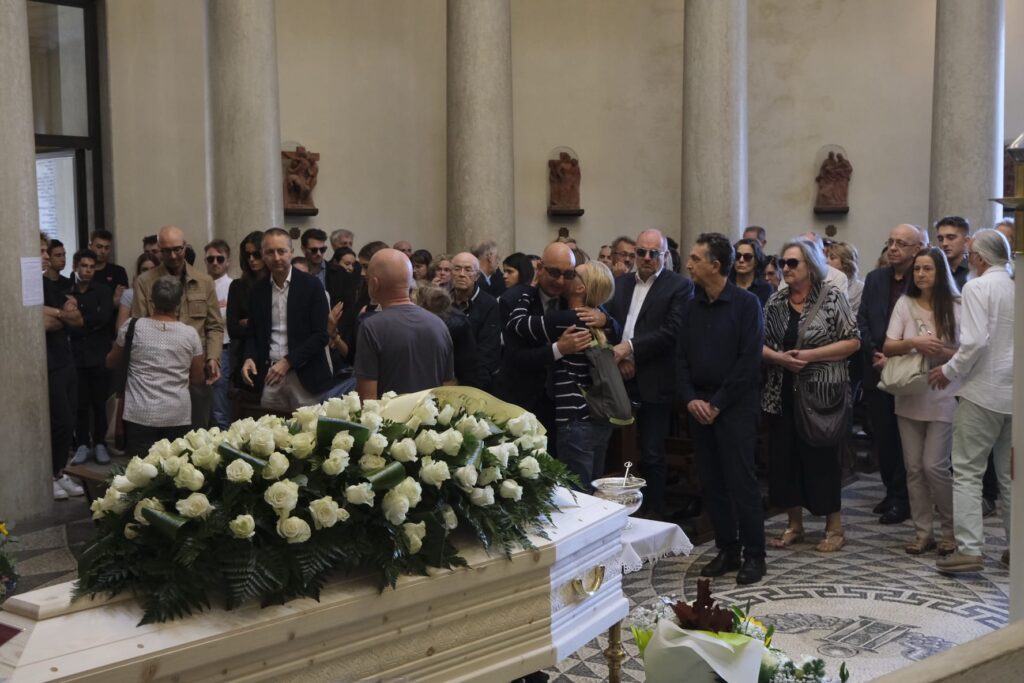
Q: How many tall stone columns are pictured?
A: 5